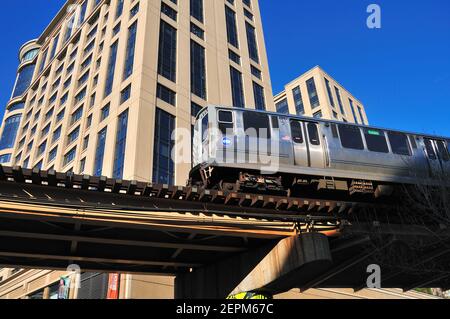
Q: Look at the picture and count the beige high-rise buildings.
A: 2